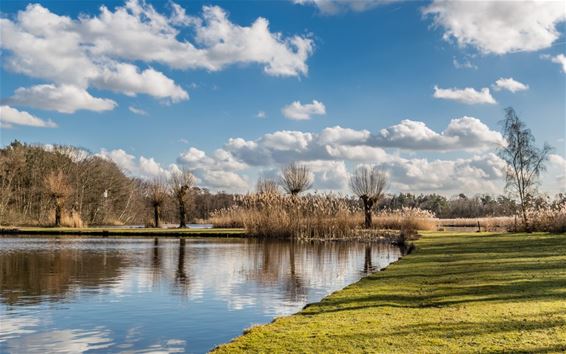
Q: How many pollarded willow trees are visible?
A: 6